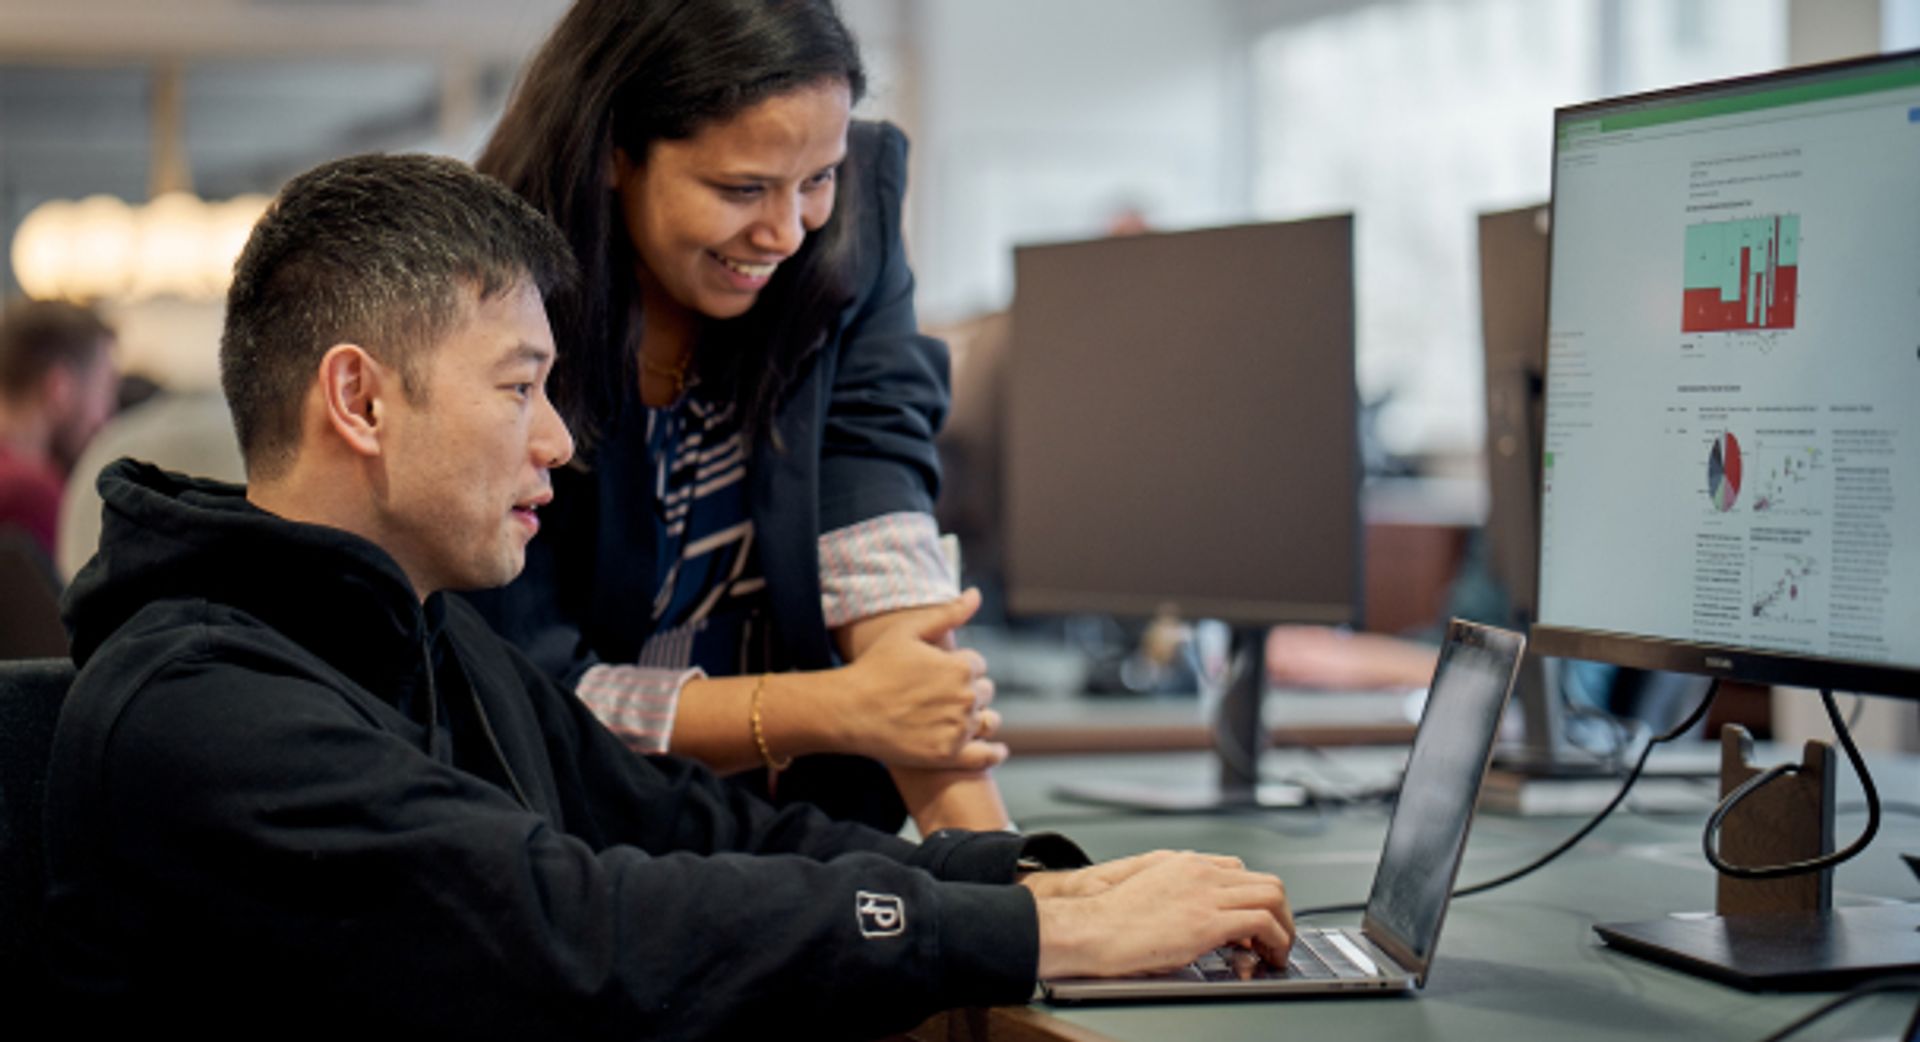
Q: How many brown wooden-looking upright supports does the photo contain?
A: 1